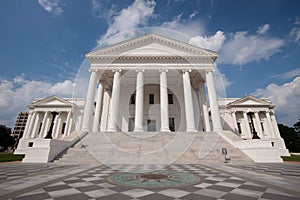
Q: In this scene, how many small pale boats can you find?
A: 0